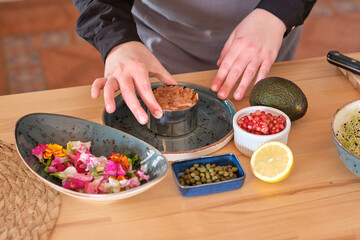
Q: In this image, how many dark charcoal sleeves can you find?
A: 2